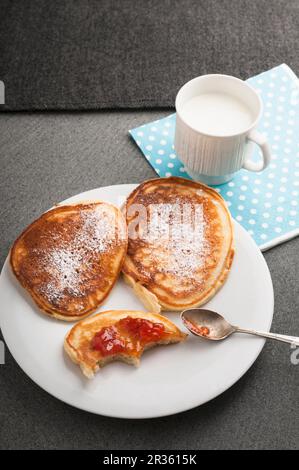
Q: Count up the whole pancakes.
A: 2